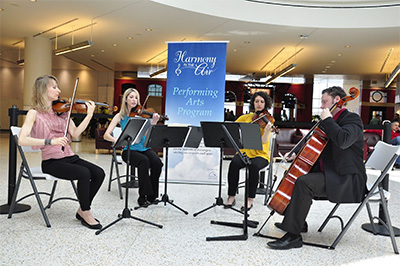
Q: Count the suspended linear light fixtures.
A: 5